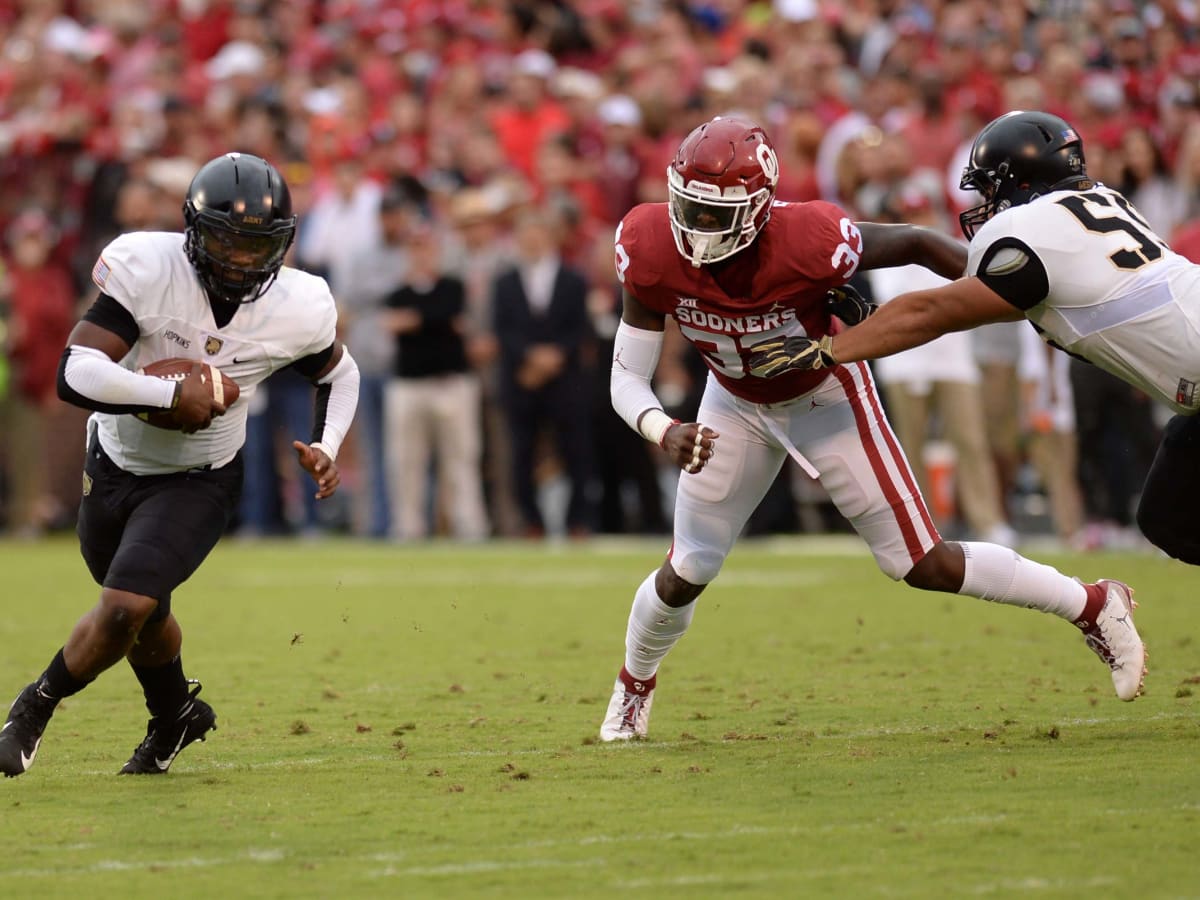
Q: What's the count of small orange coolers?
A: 1